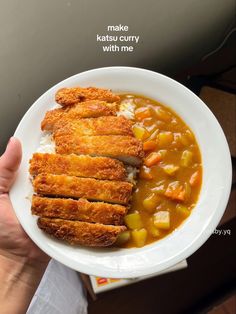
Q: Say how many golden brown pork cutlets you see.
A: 8